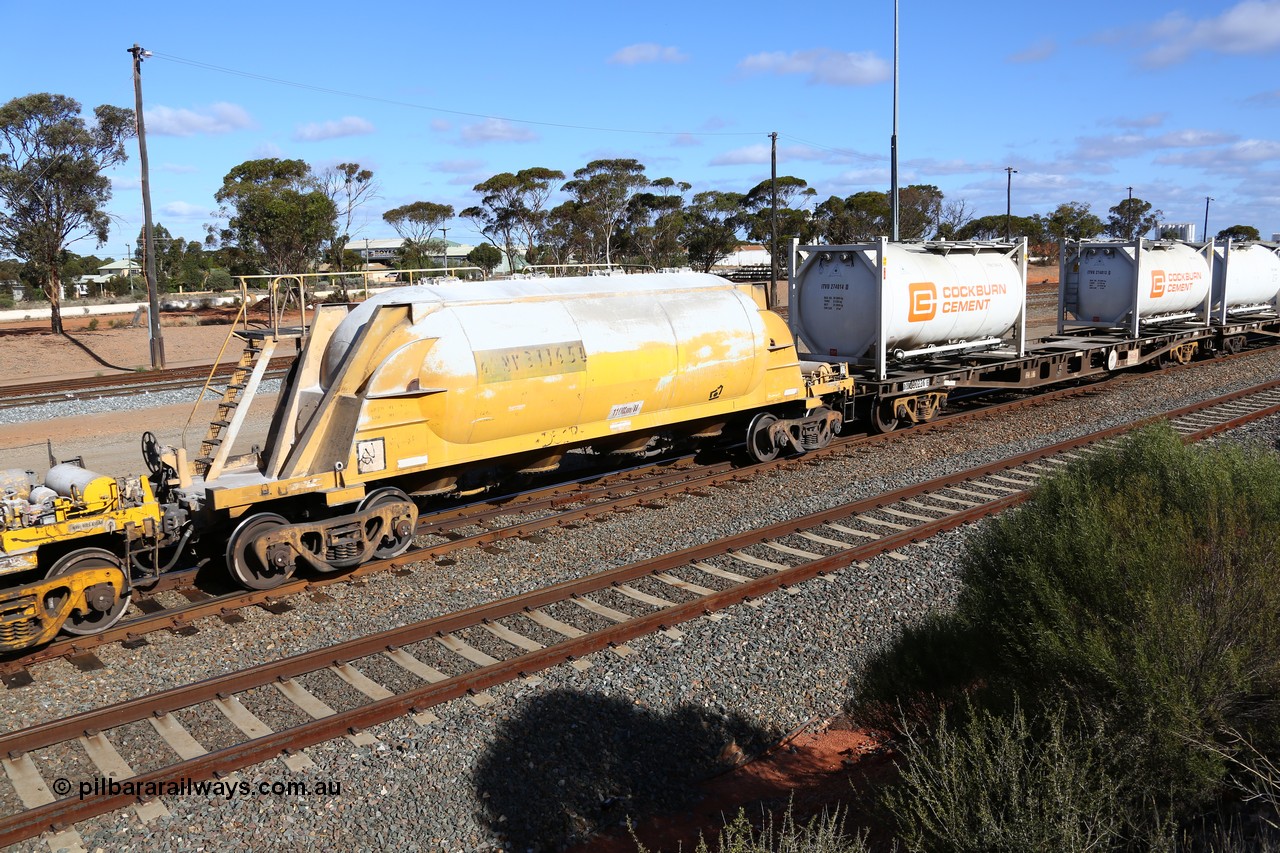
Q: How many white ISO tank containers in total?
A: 3